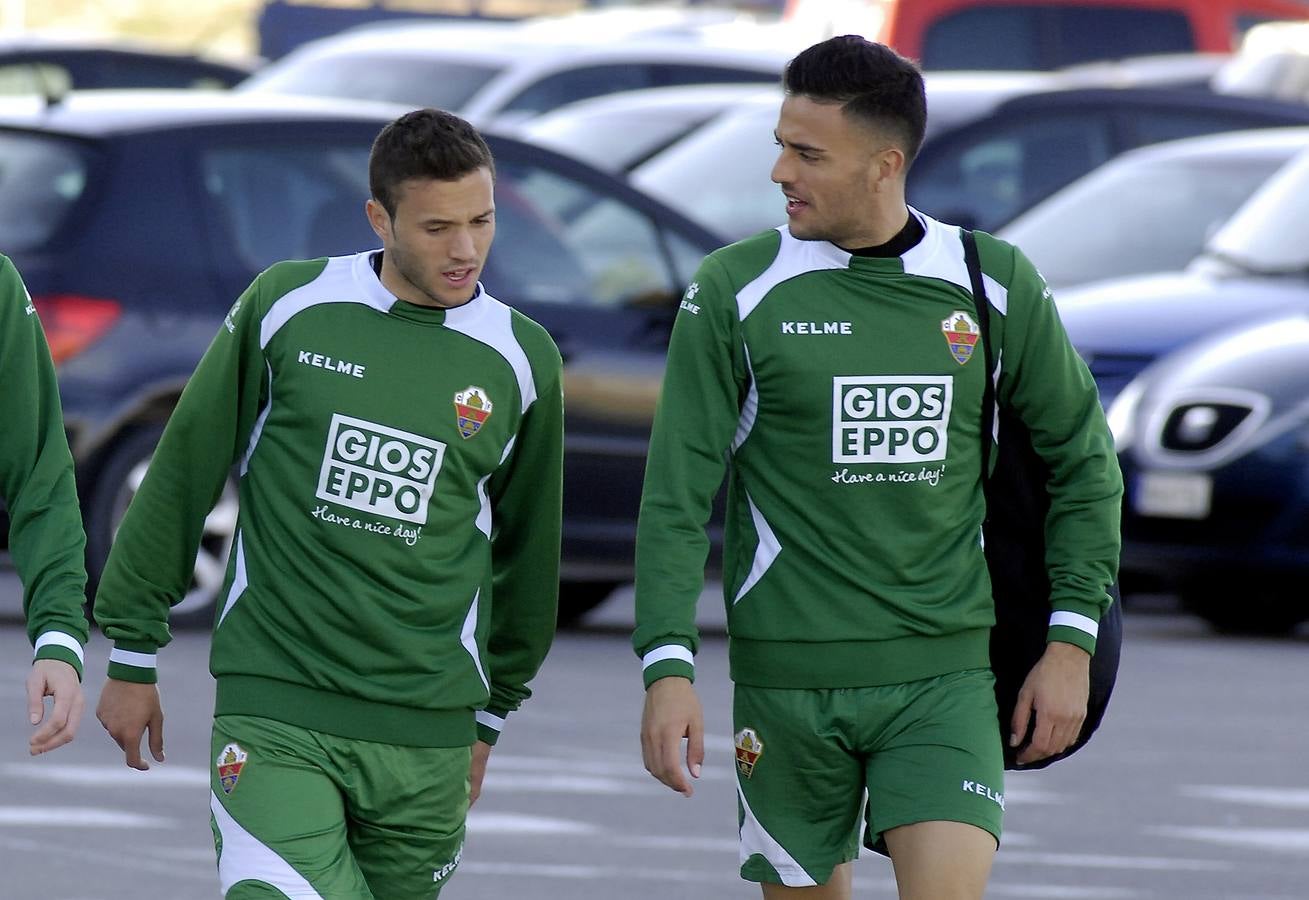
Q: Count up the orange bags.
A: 0